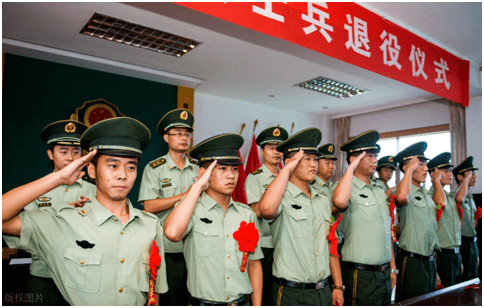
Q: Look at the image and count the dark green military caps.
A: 12